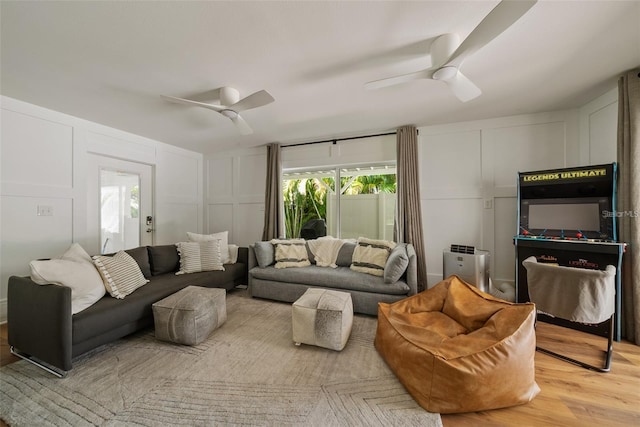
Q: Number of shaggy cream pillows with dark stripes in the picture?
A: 2